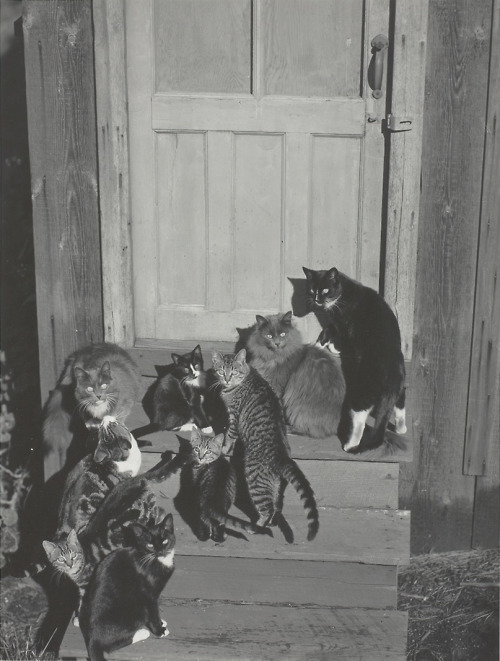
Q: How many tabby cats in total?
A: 4